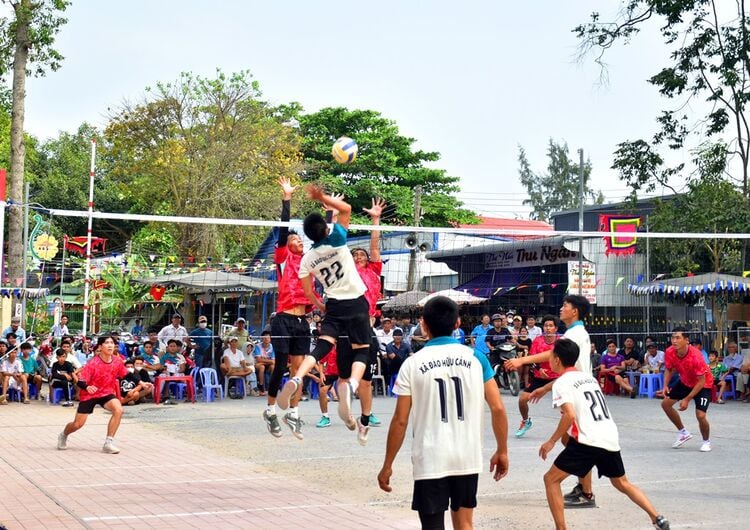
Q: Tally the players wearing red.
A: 6